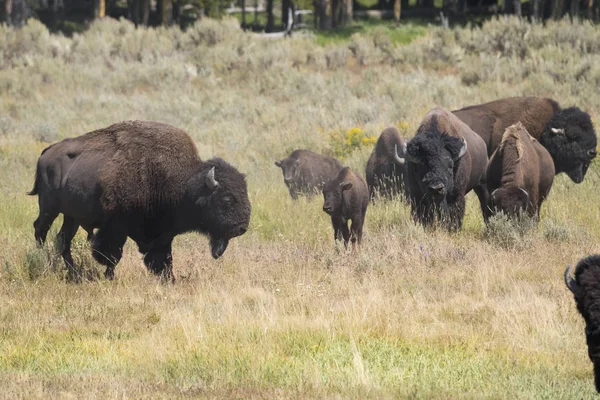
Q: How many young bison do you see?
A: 2